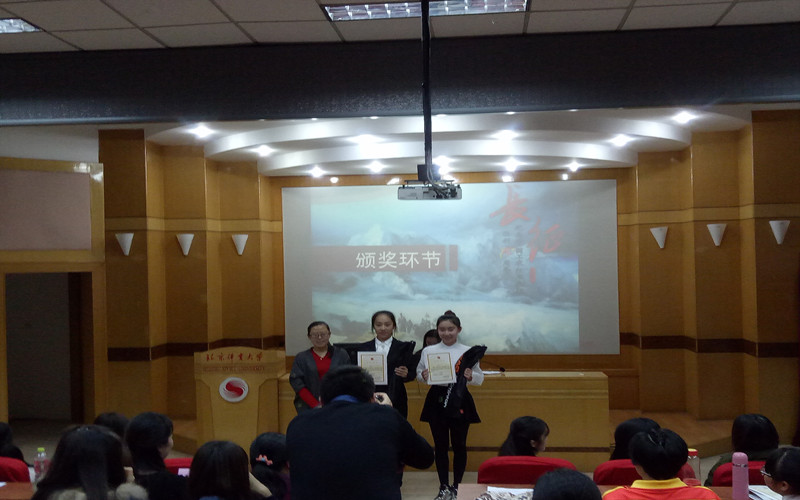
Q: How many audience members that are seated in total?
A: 12